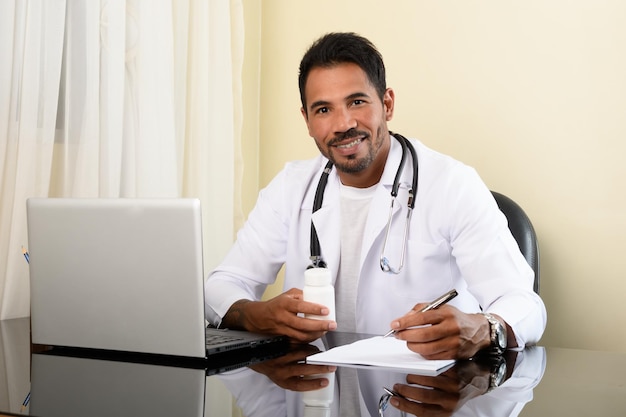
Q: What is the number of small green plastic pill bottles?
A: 0